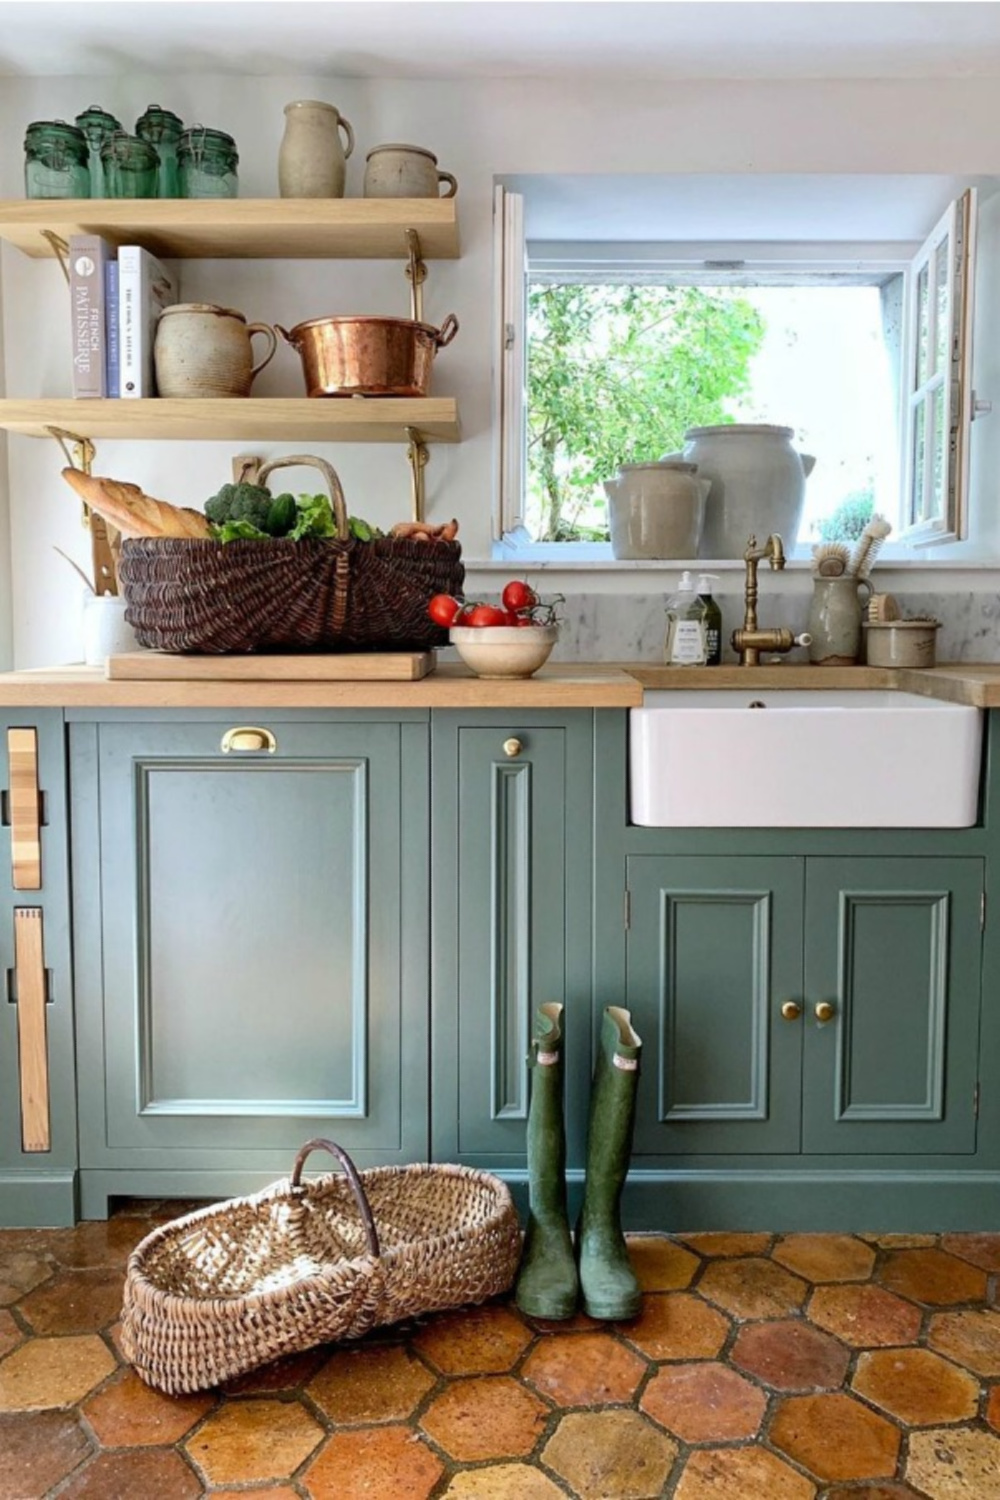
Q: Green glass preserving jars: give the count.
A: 5